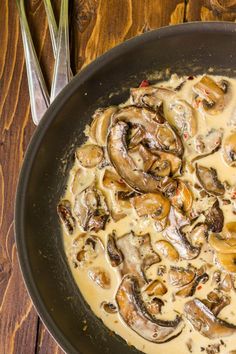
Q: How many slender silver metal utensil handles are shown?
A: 3